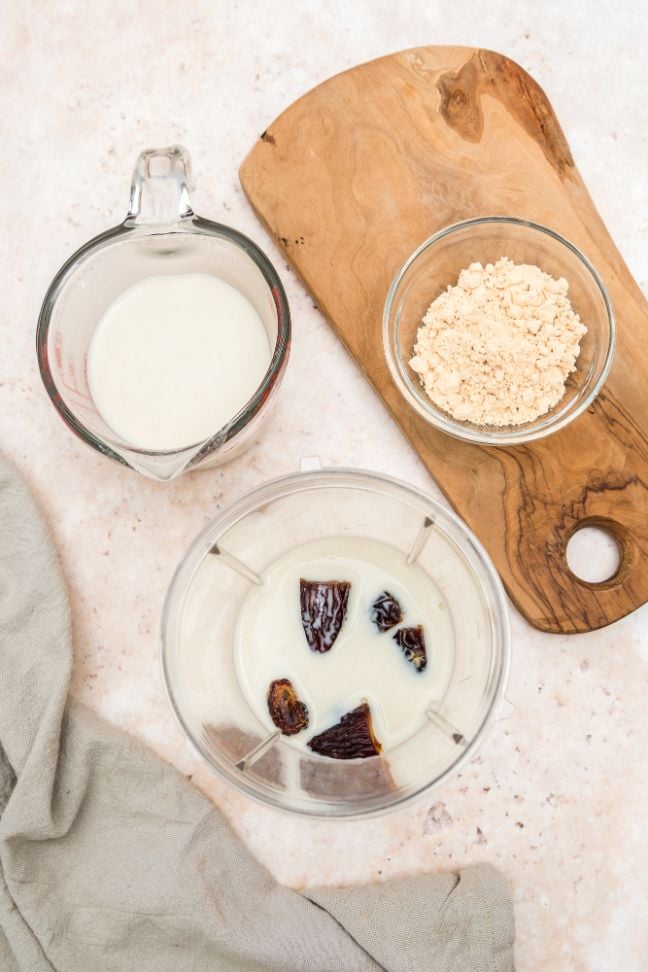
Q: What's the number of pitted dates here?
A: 5